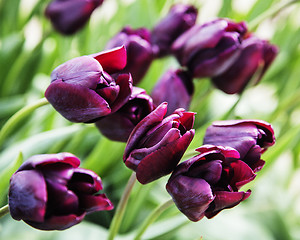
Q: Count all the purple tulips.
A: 12